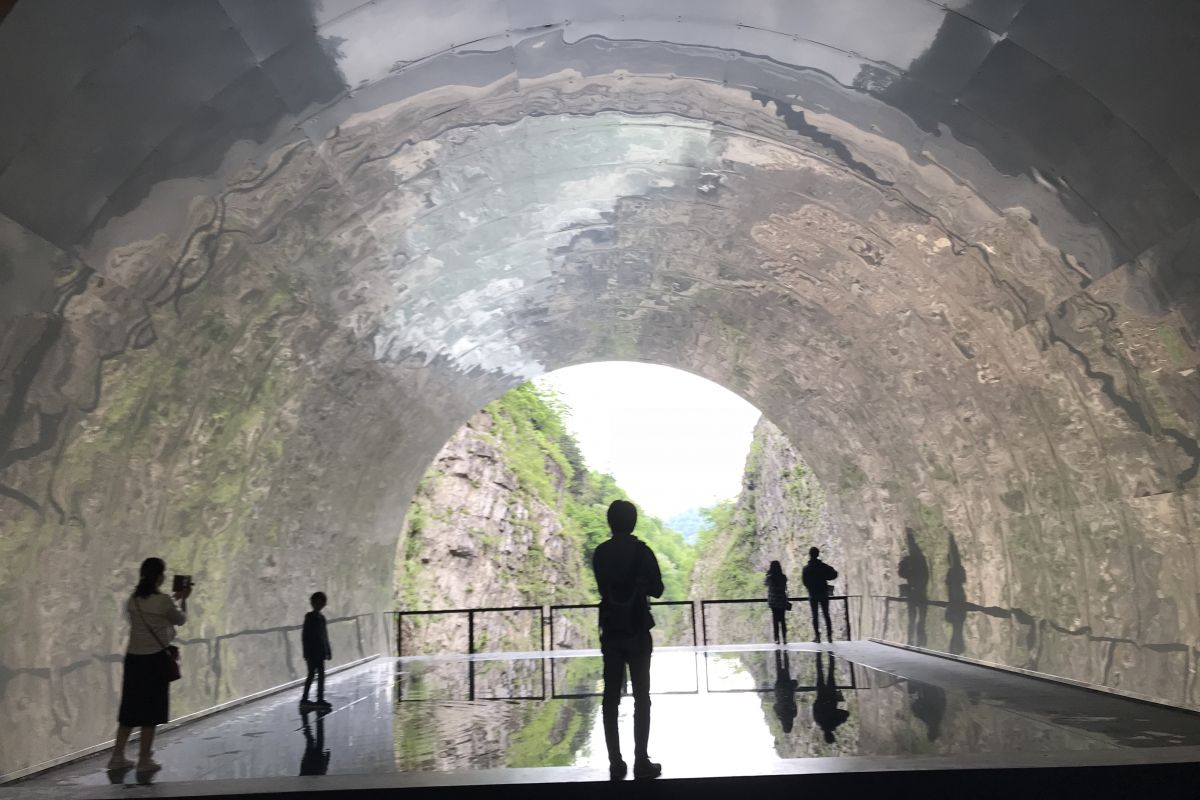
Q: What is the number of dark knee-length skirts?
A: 1